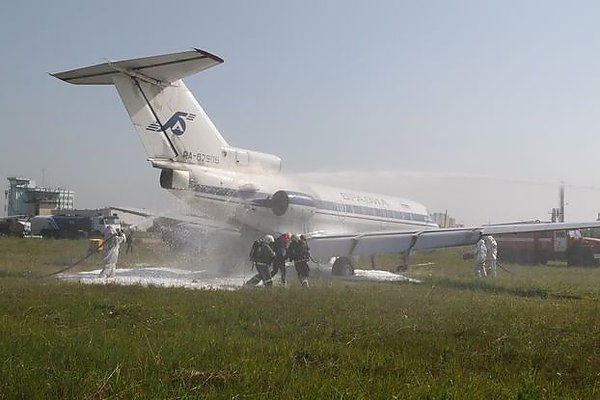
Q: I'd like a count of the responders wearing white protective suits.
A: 3